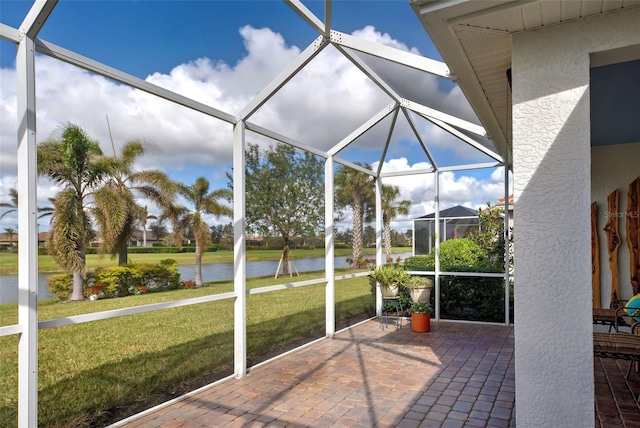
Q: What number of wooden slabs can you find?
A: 3